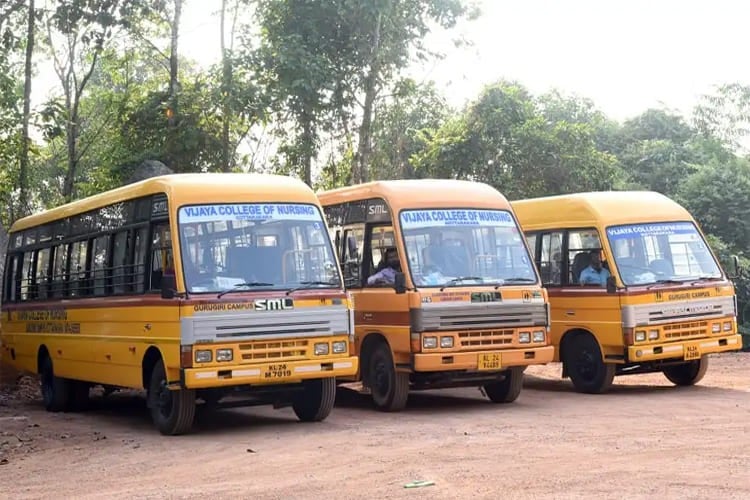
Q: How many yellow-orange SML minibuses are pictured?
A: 3